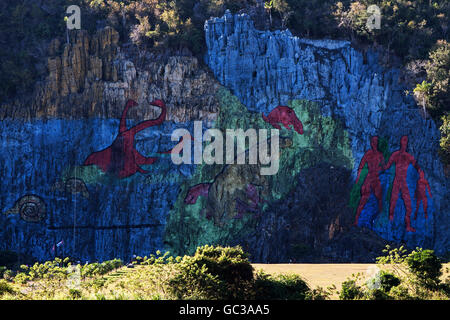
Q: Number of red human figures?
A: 3